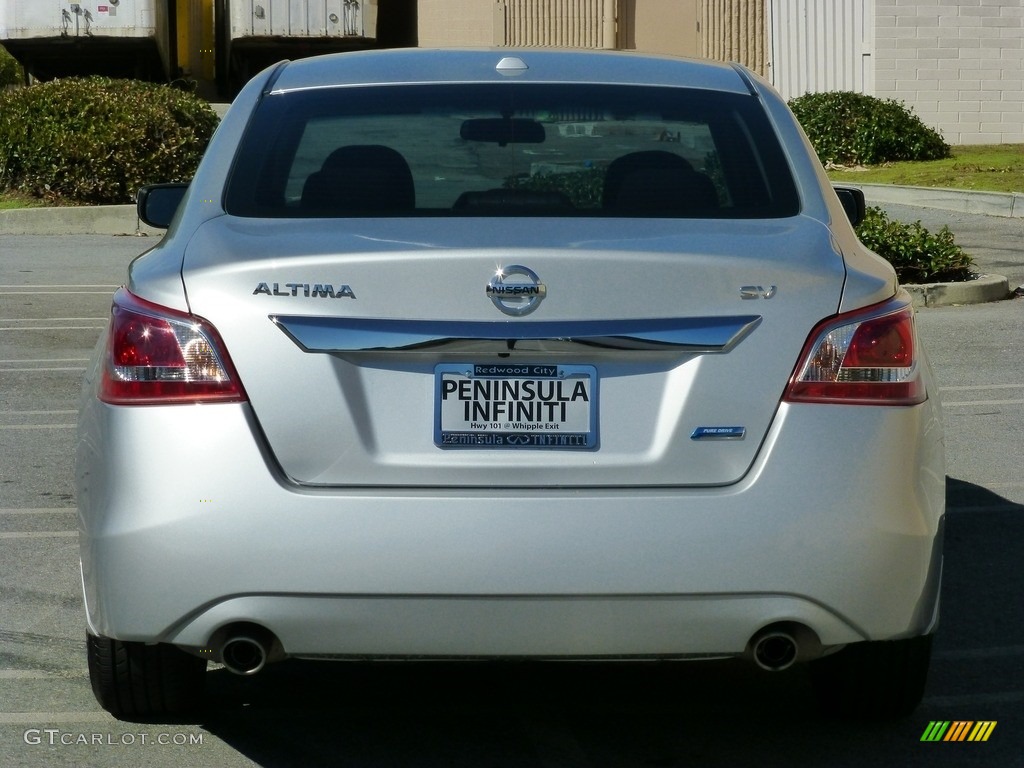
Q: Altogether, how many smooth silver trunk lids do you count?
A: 1